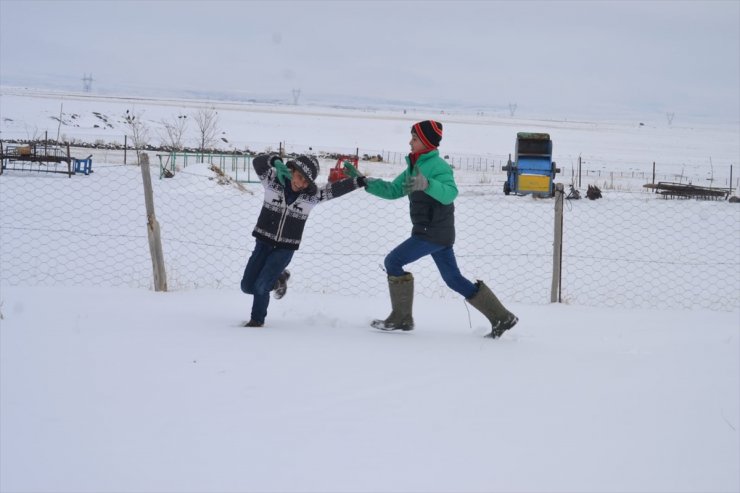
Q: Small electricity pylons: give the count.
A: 4